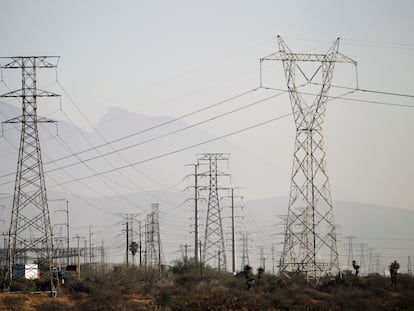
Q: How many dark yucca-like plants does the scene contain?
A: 4